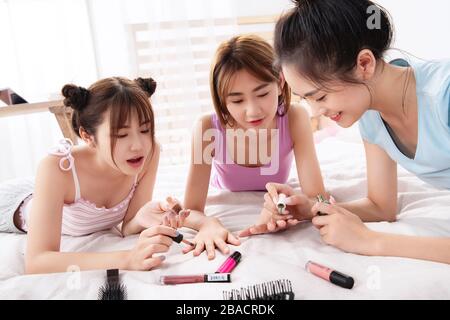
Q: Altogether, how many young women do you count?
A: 3